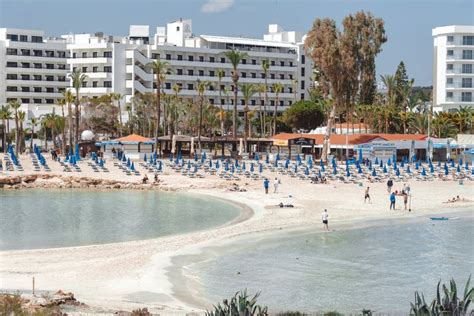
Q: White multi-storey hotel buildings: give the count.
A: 3